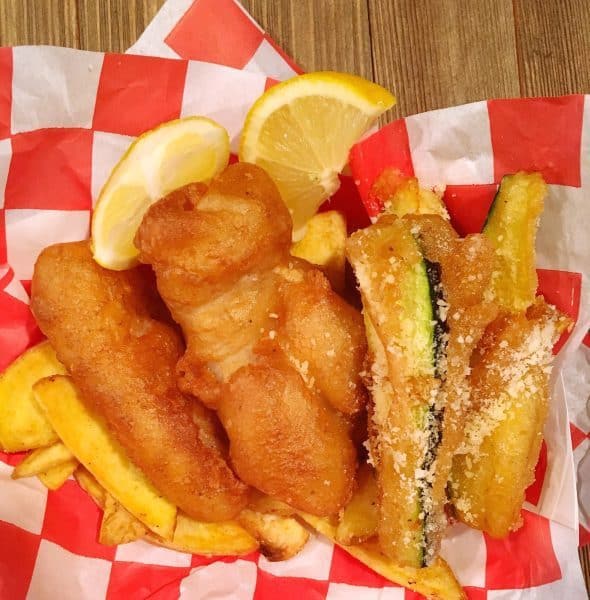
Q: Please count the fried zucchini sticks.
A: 4